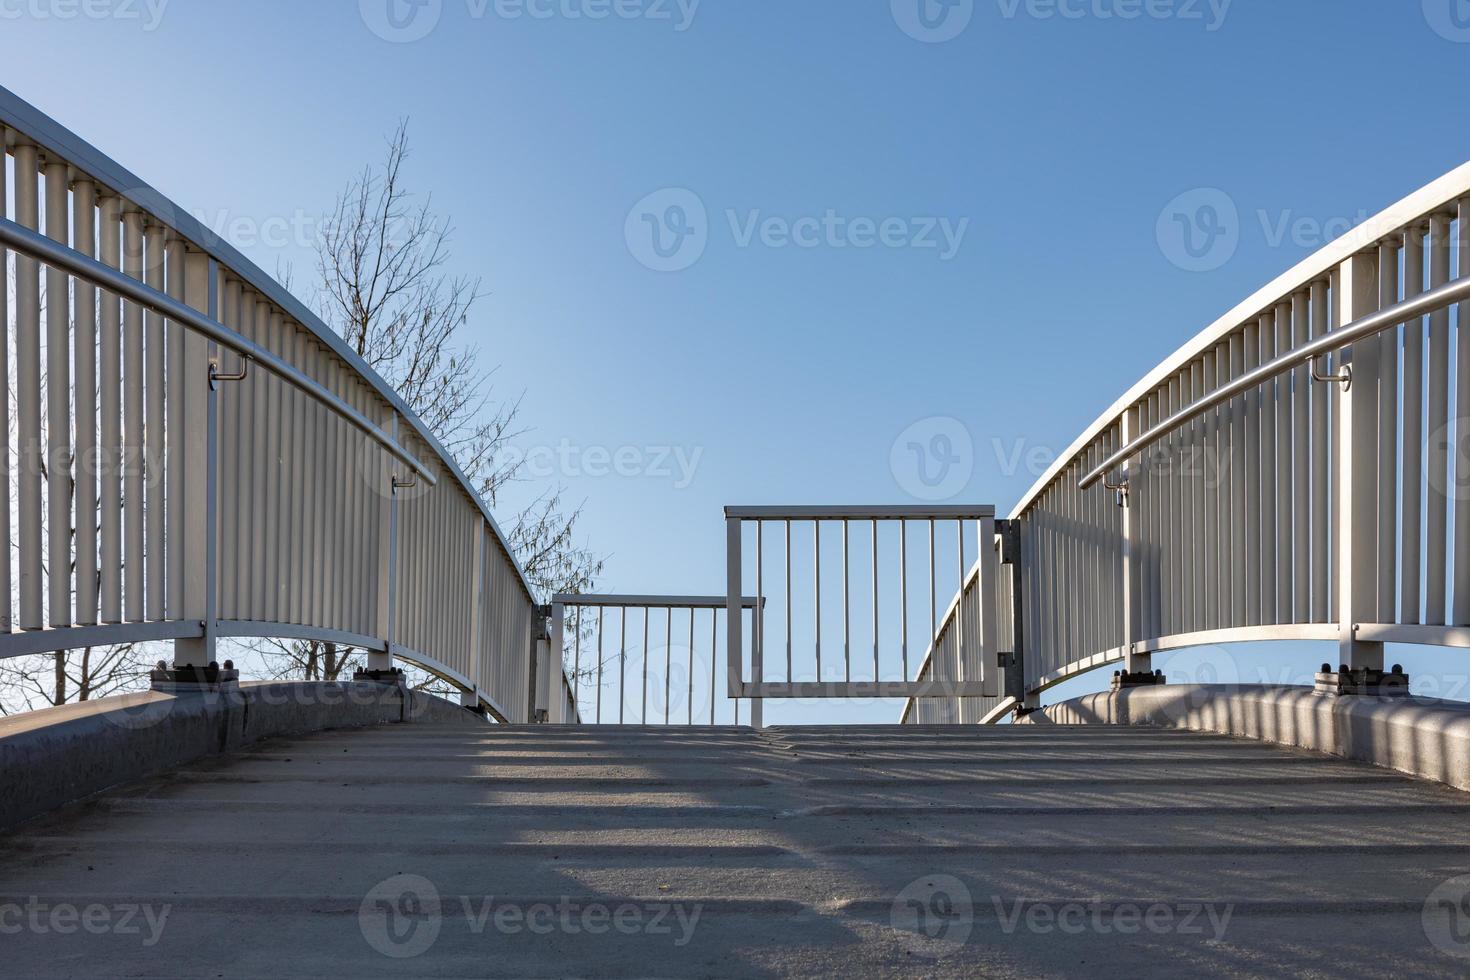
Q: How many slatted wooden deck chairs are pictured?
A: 0